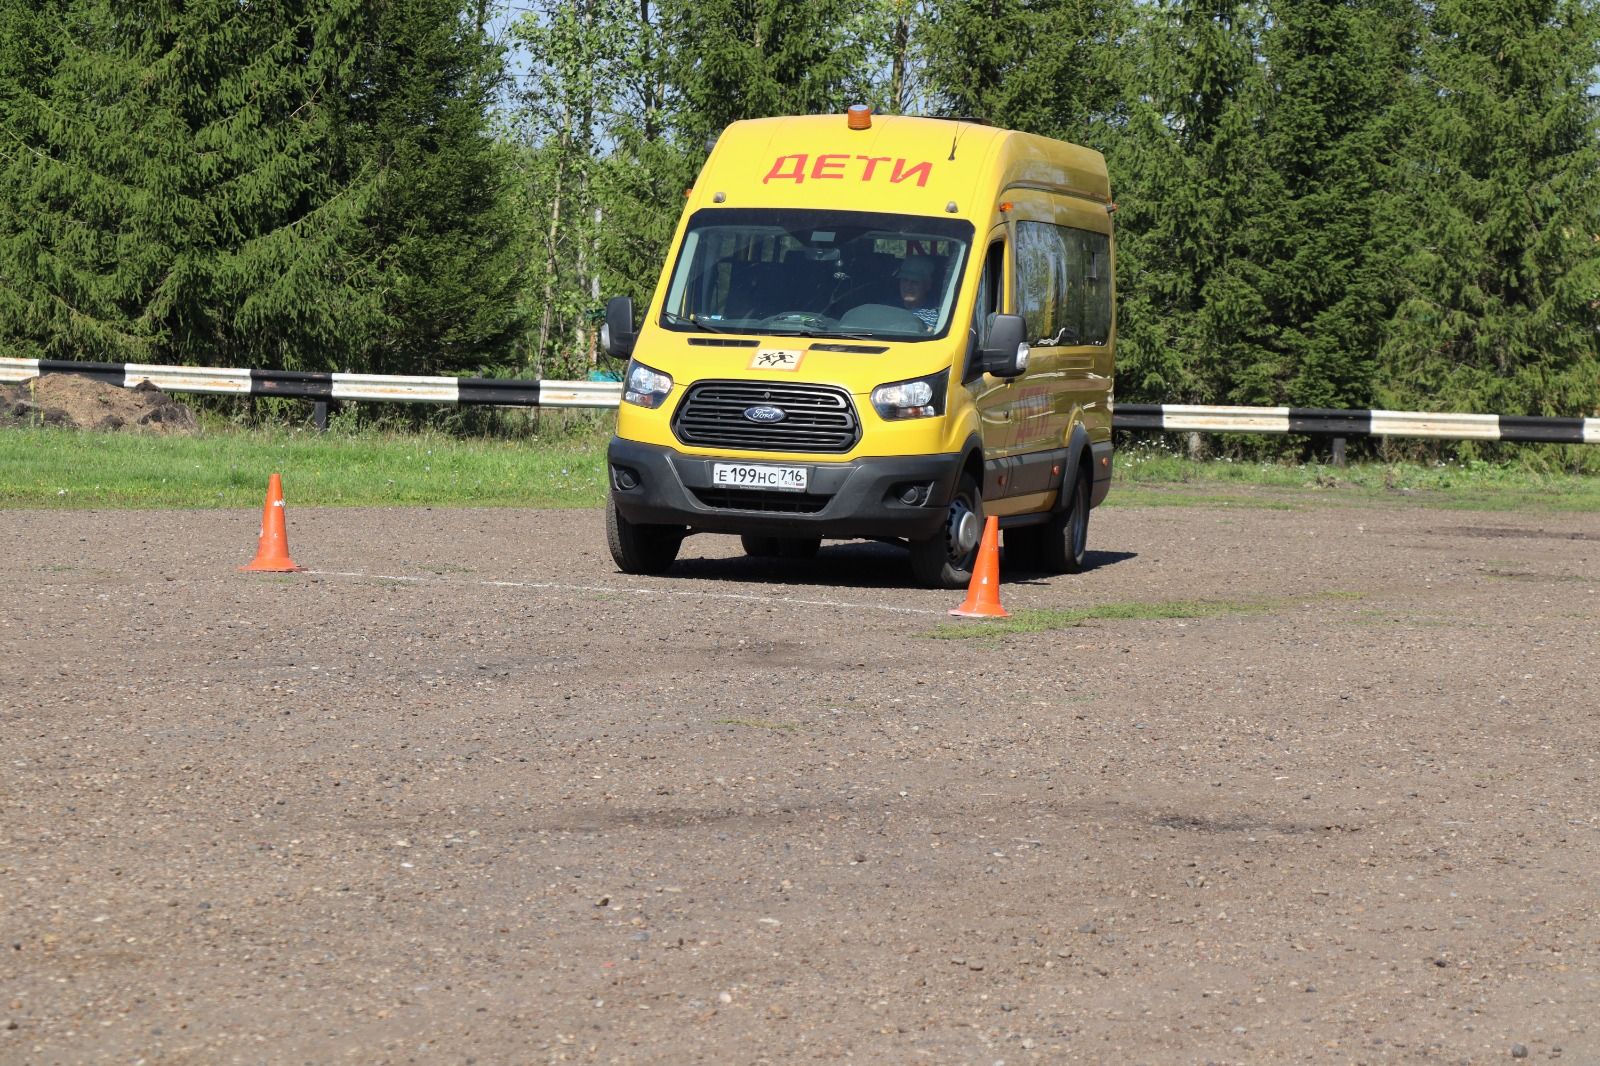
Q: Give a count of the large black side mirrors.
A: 2